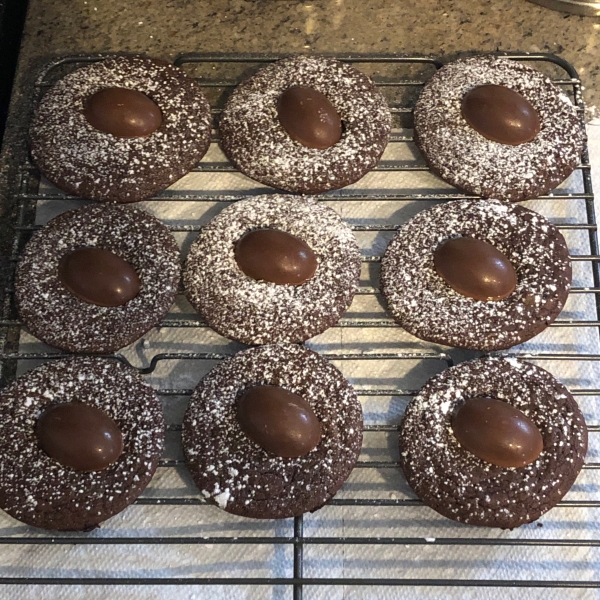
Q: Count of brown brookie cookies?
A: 9